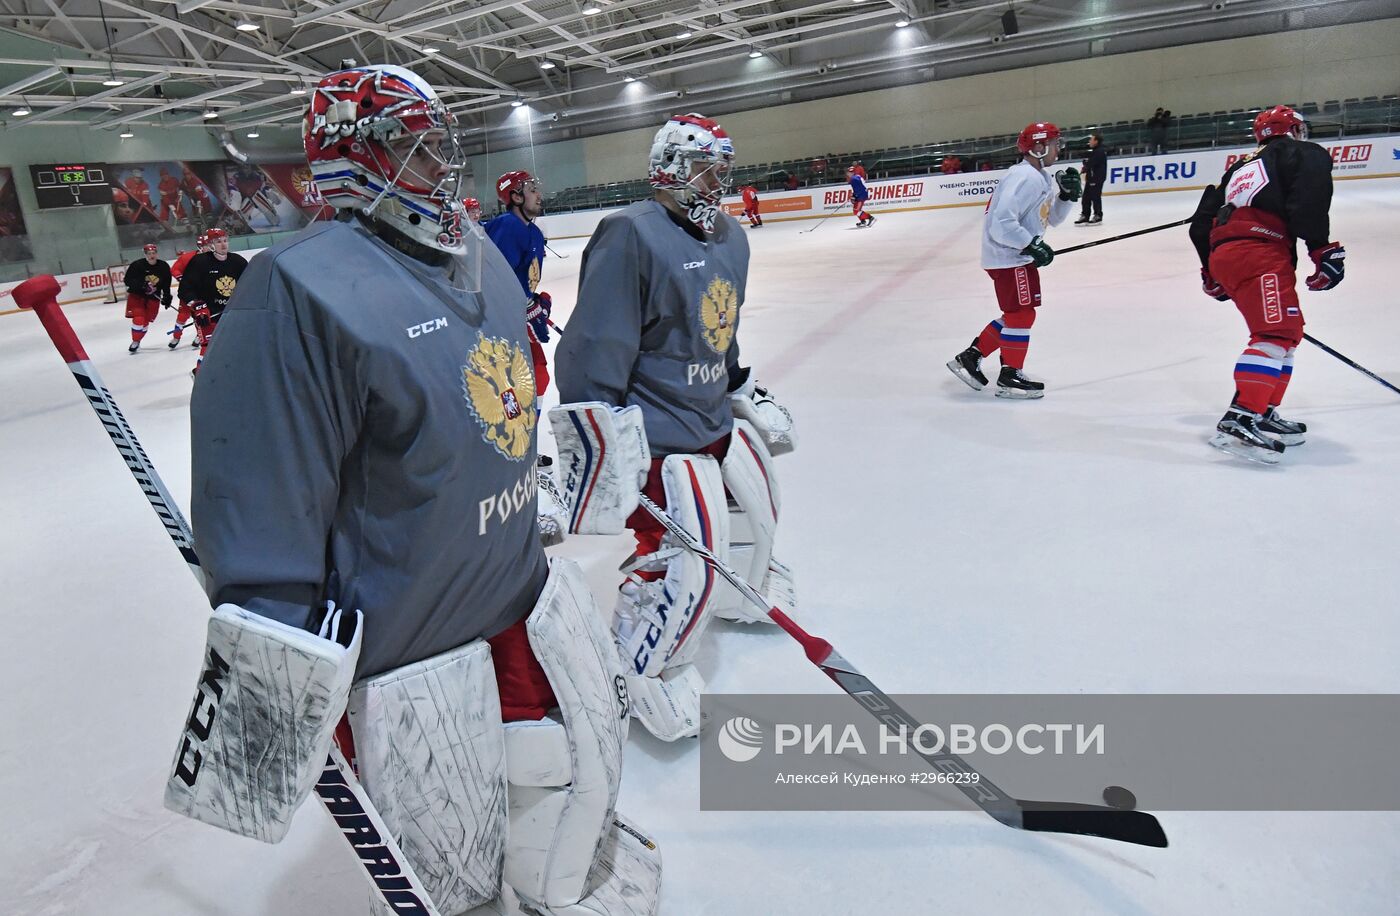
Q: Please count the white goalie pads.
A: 4